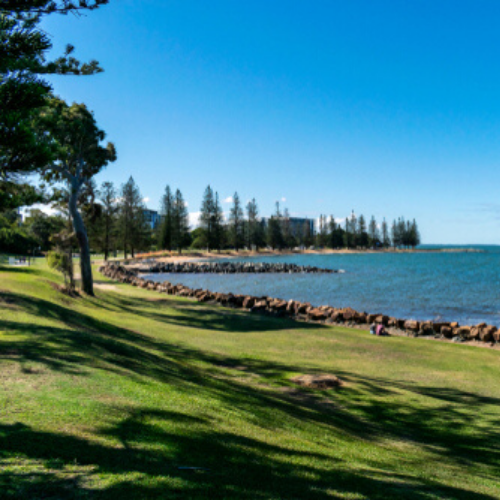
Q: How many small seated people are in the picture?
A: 2